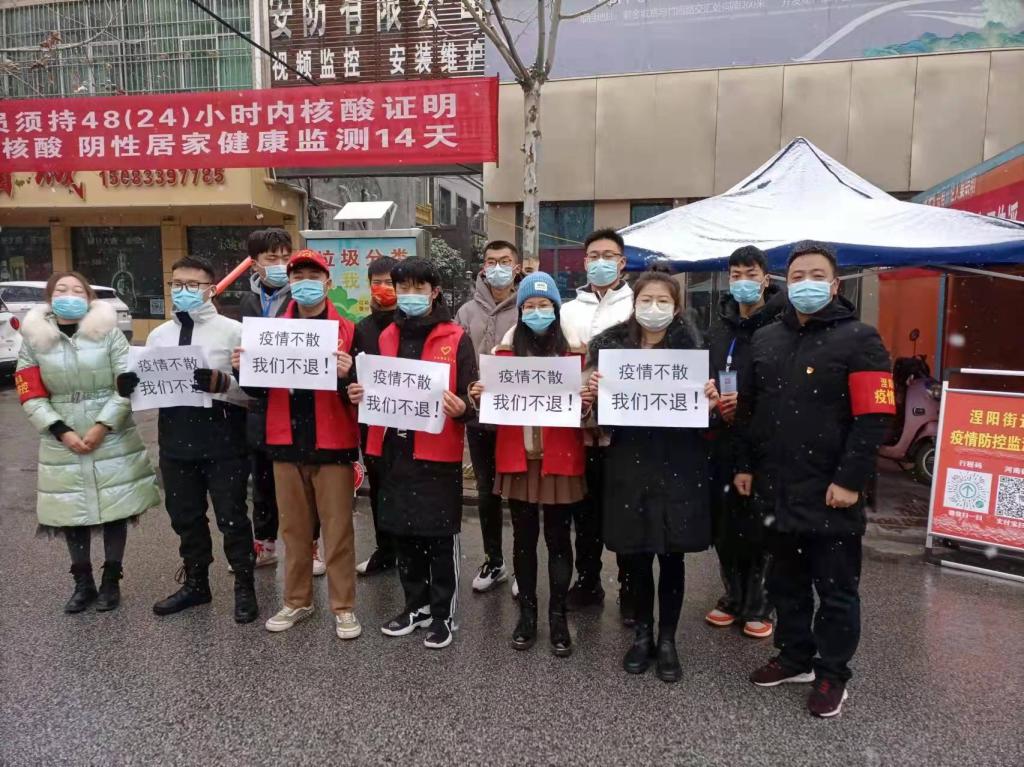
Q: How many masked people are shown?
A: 12